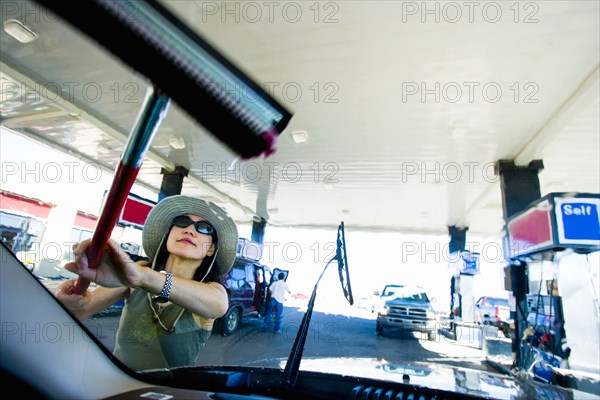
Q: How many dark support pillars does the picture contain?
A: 4